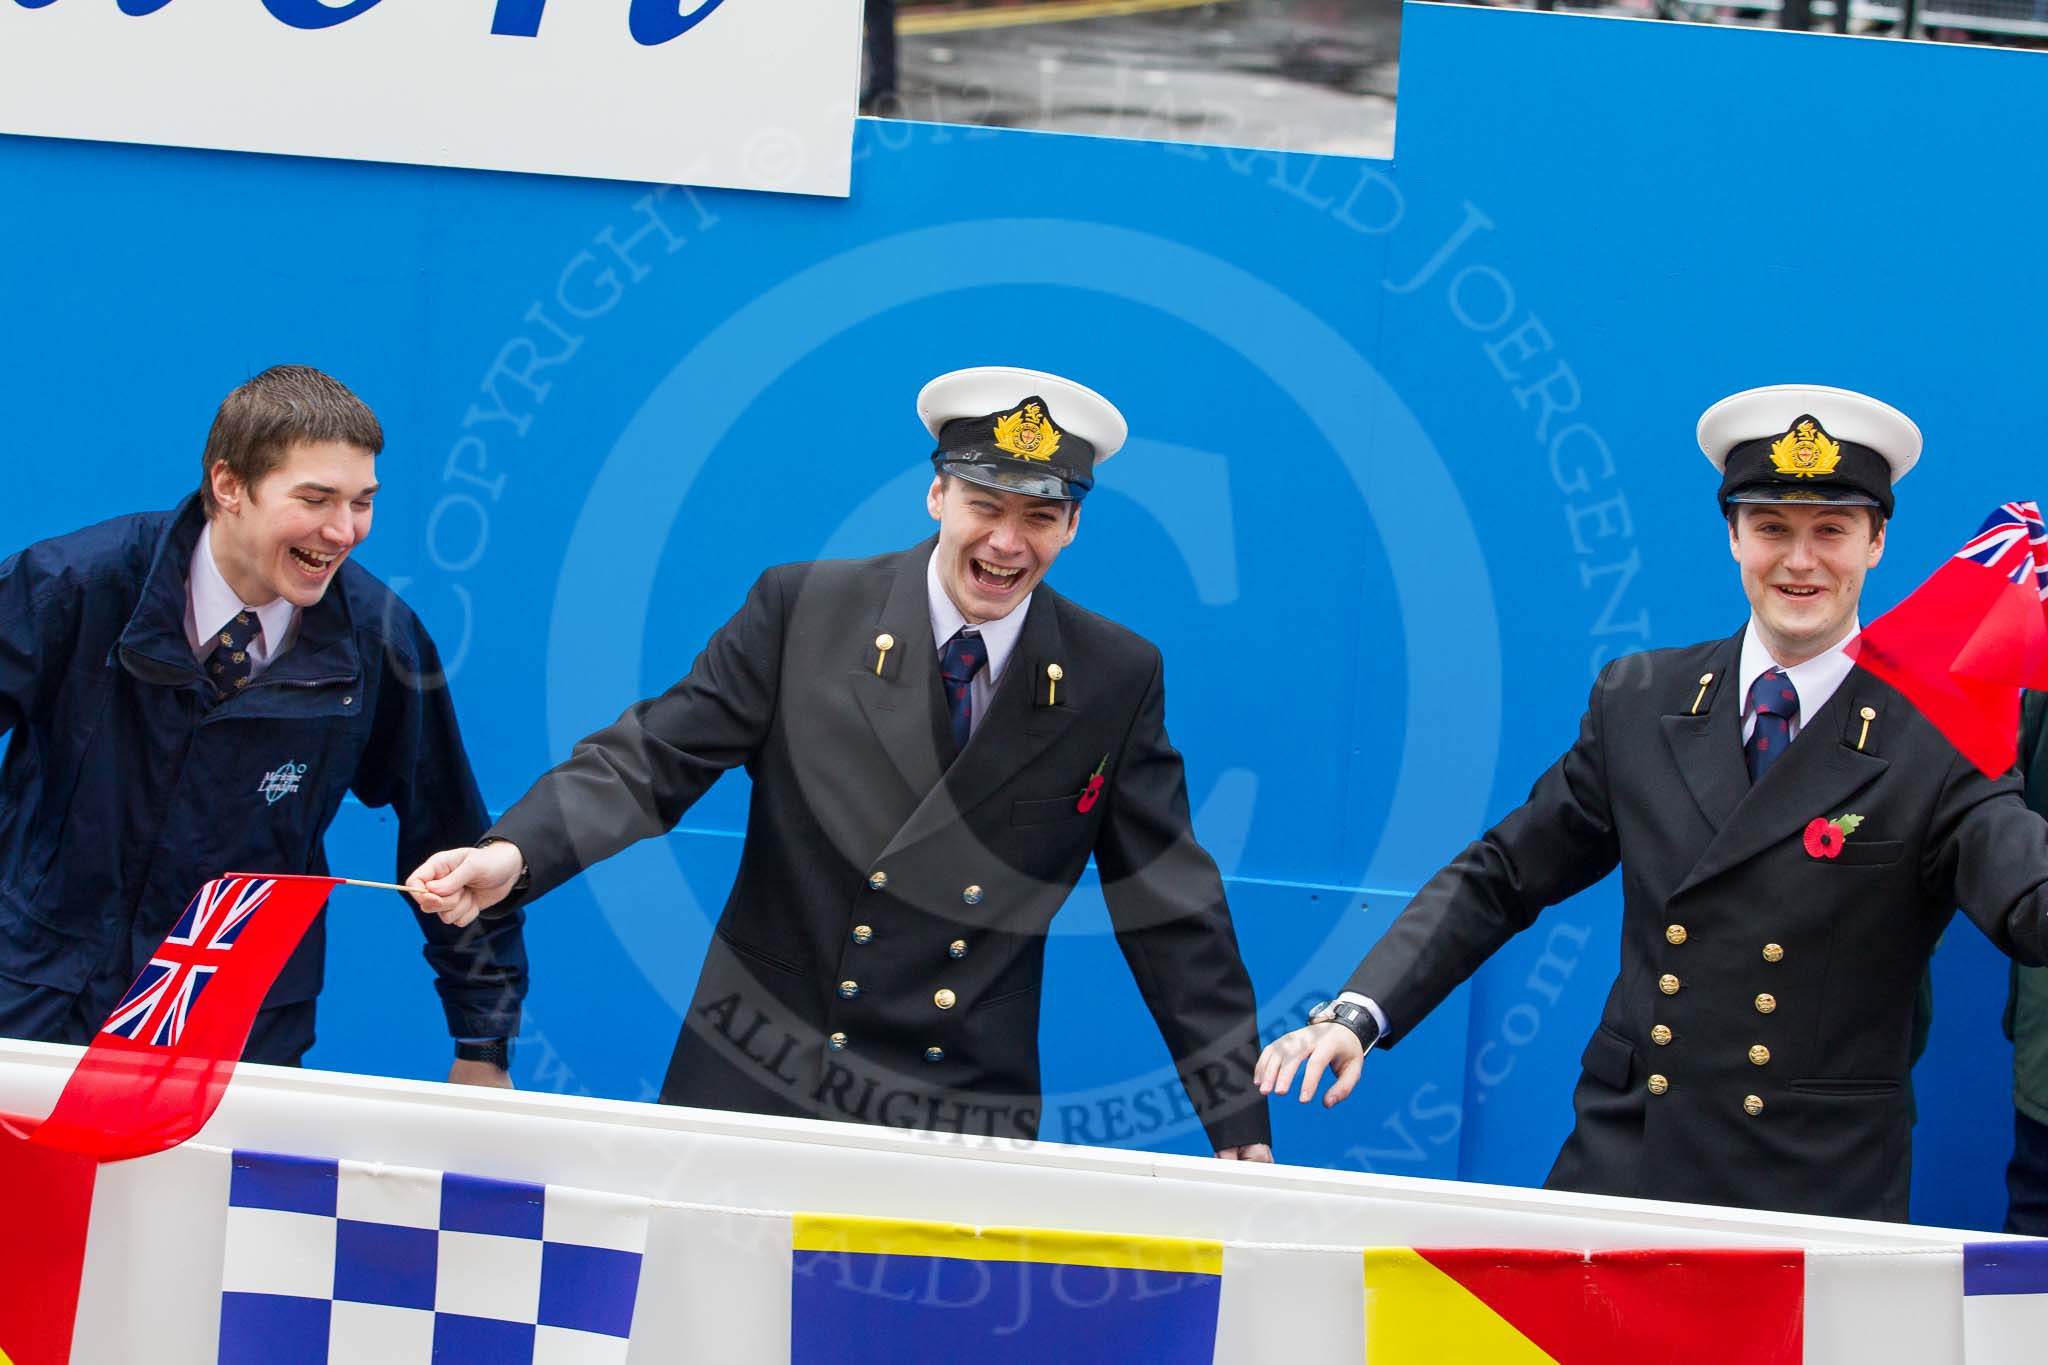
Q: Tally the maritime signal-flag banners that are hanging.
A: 5